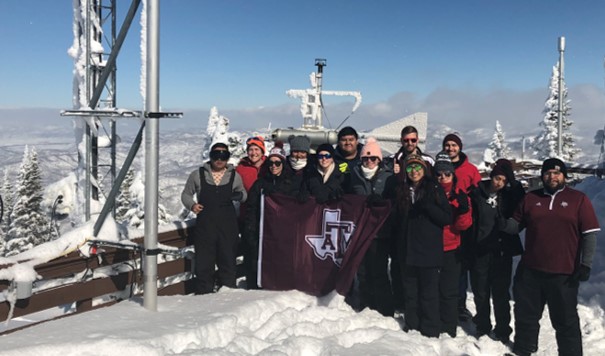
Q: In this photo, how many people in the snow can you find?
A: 13